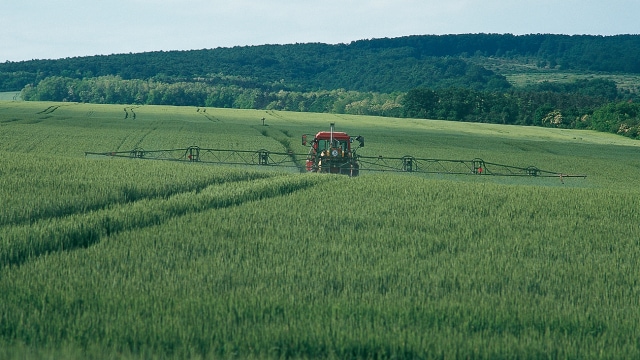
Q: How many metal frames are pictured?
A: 2